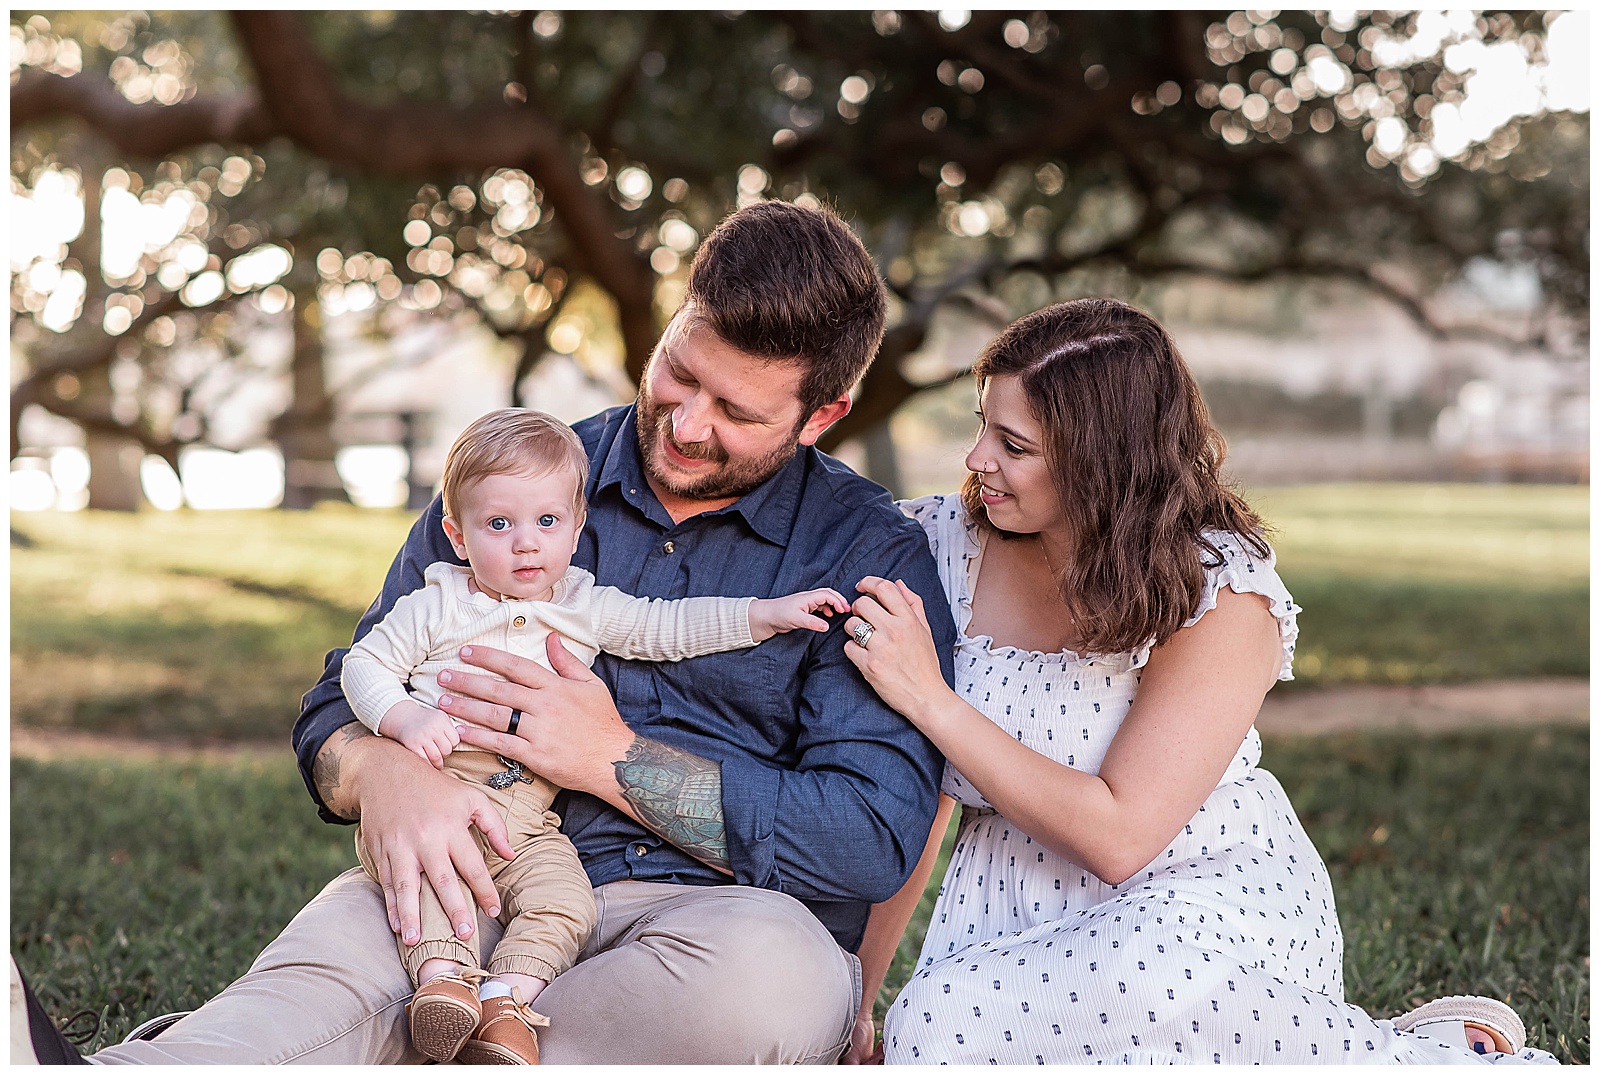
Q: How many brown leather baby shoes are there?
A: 2